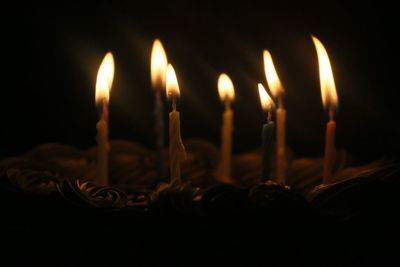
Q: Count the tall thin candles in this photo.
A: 7